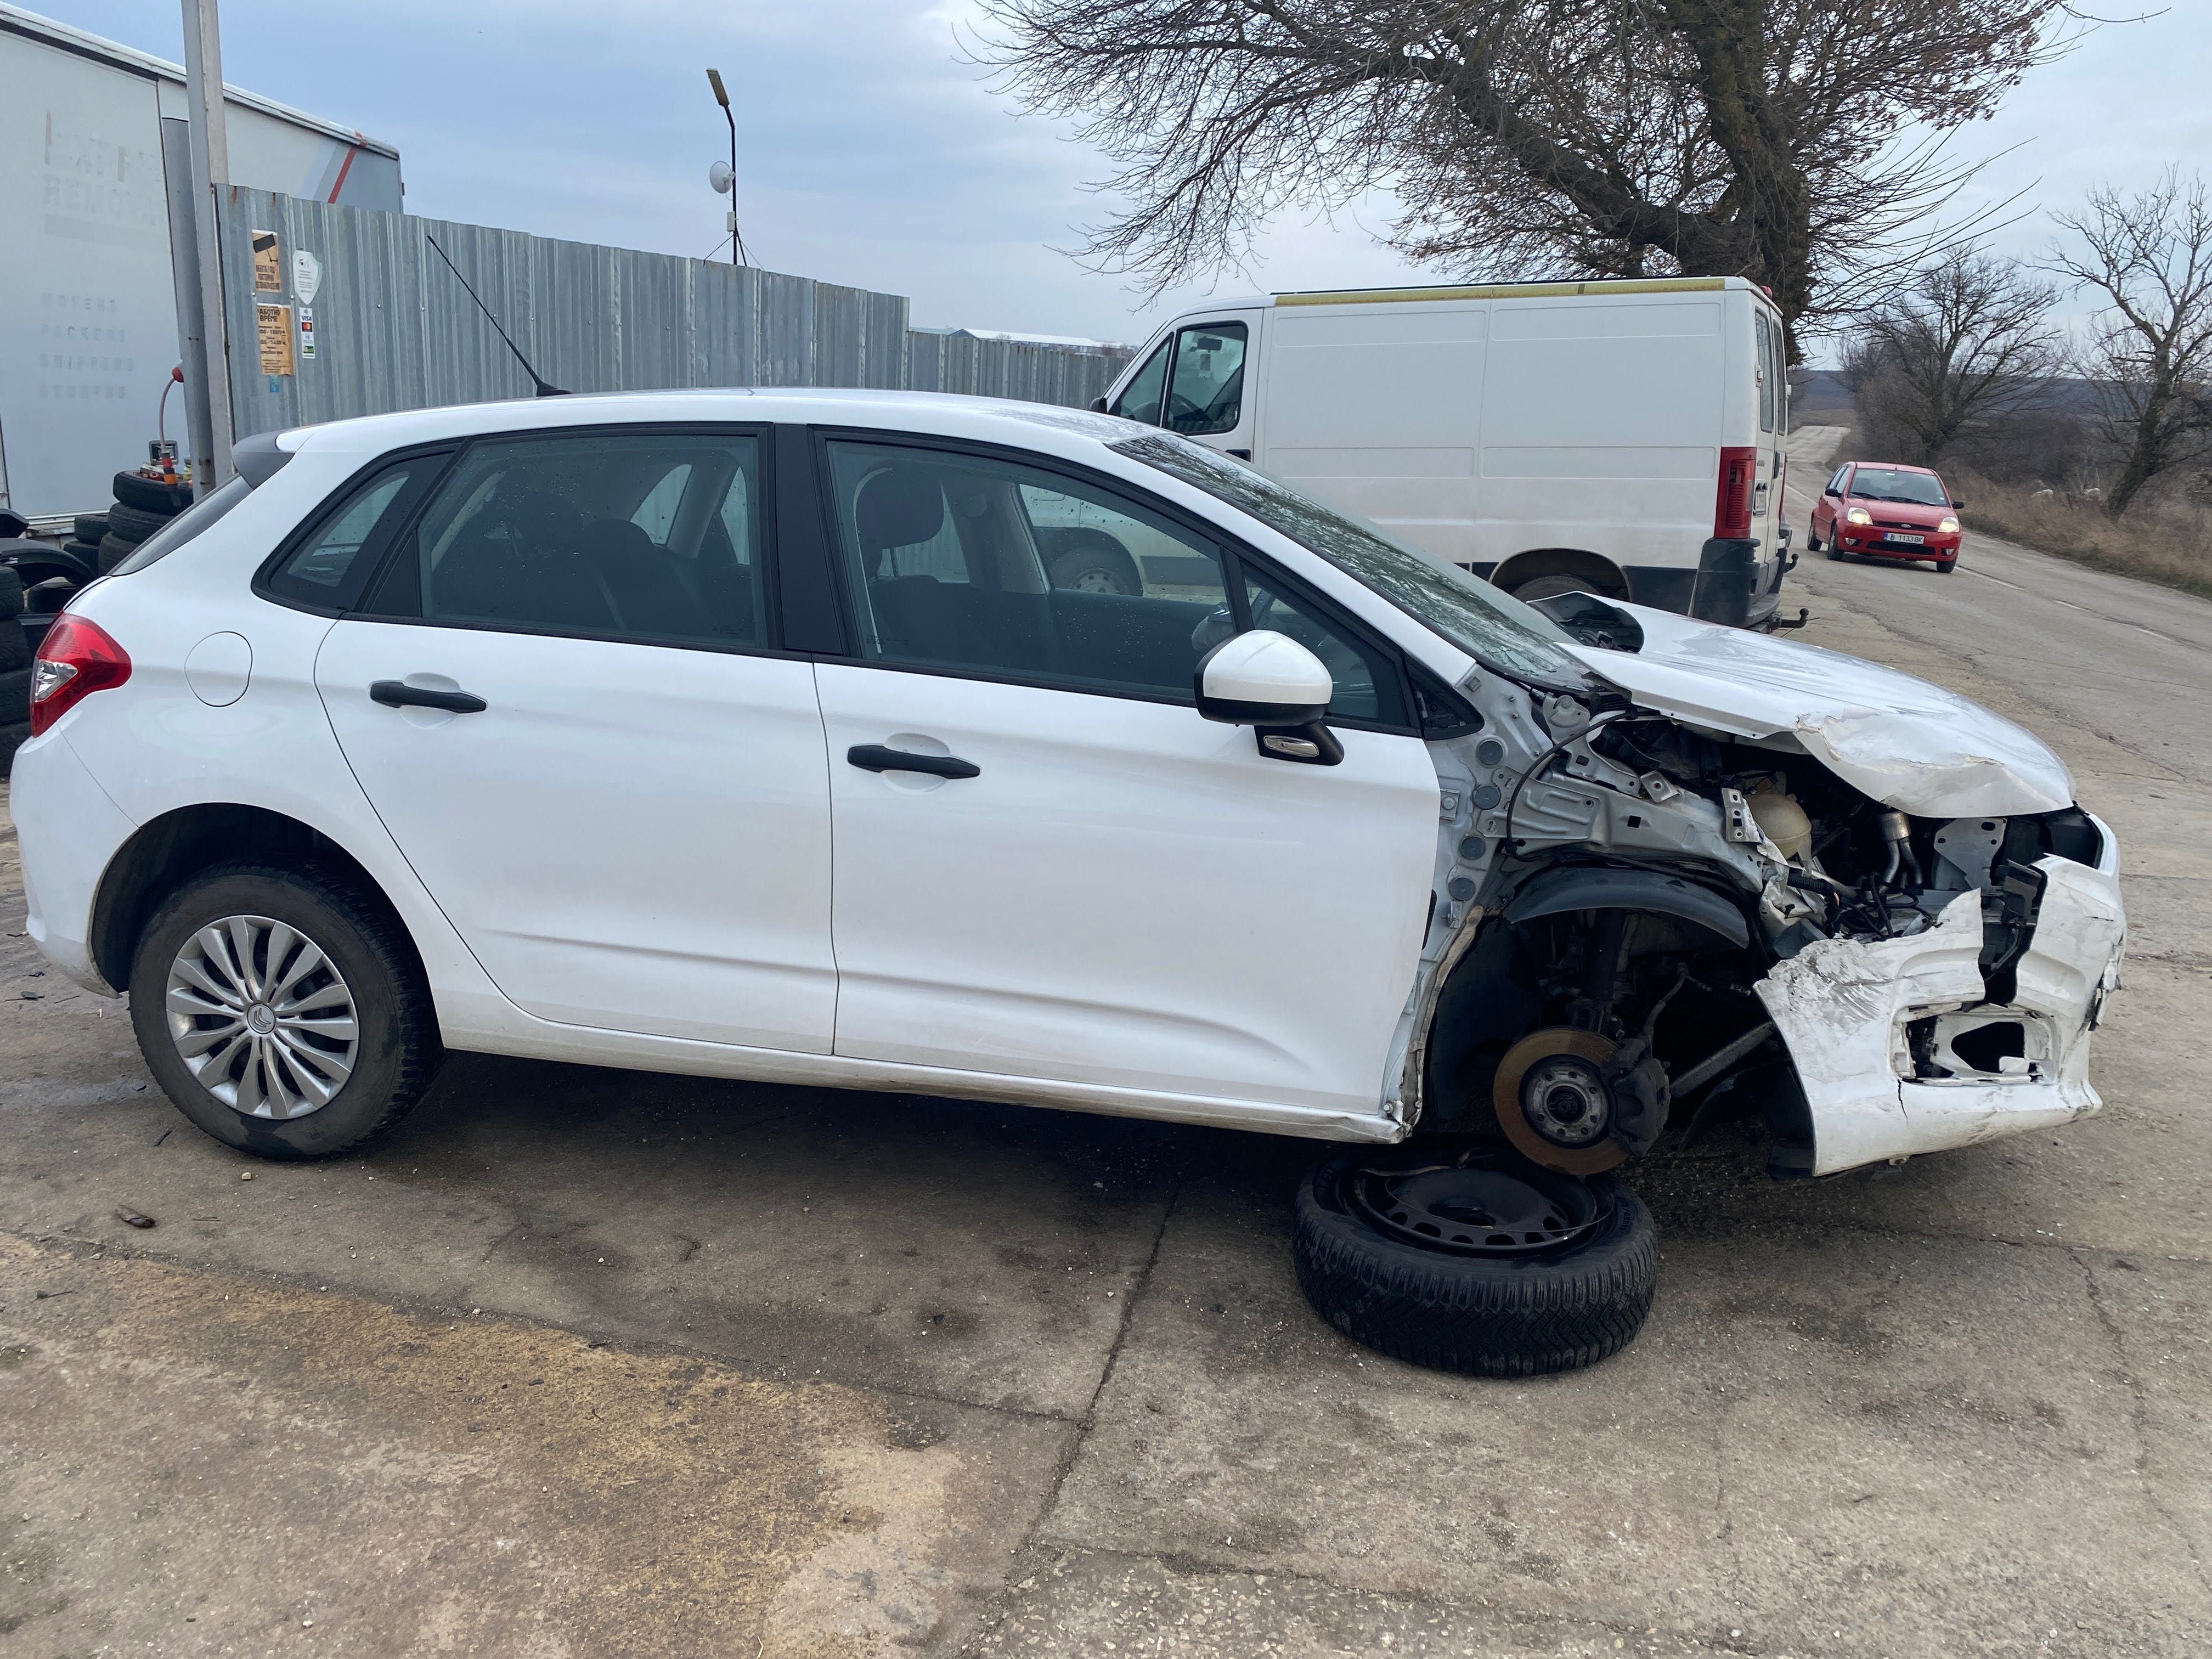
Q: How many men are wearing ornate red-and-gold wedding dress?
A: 0